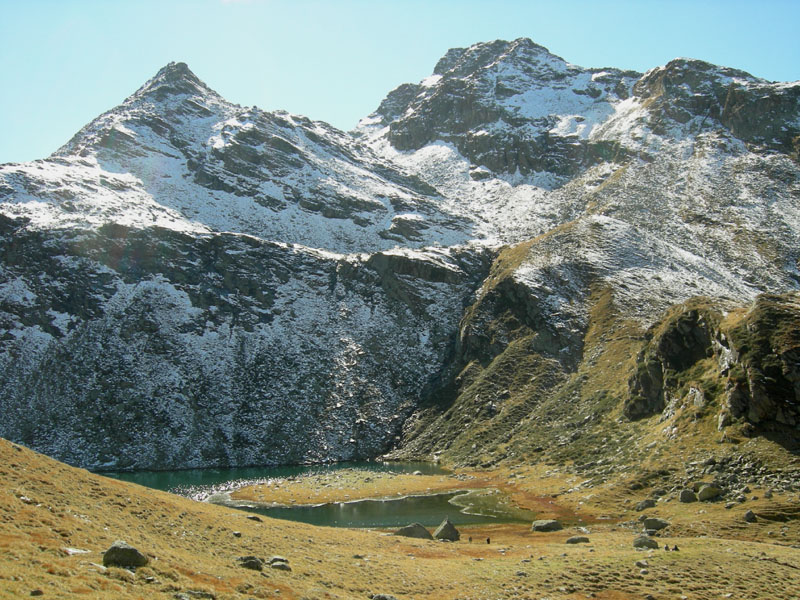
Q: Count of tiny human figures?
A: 4